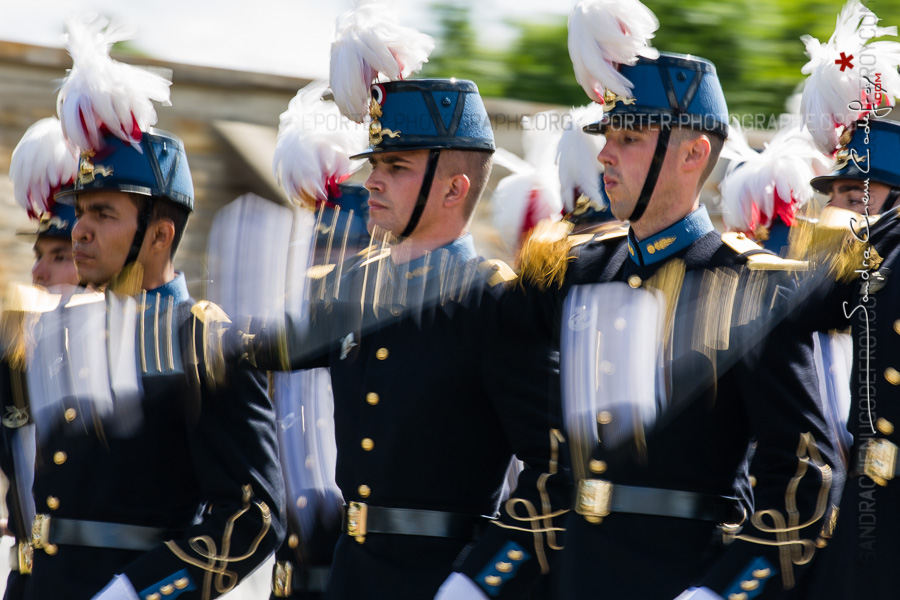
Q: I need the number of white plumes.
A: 9